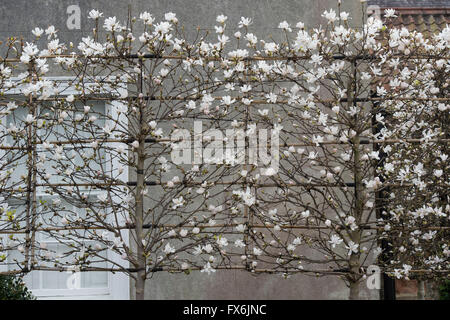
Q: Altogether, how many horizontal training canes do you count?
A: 6